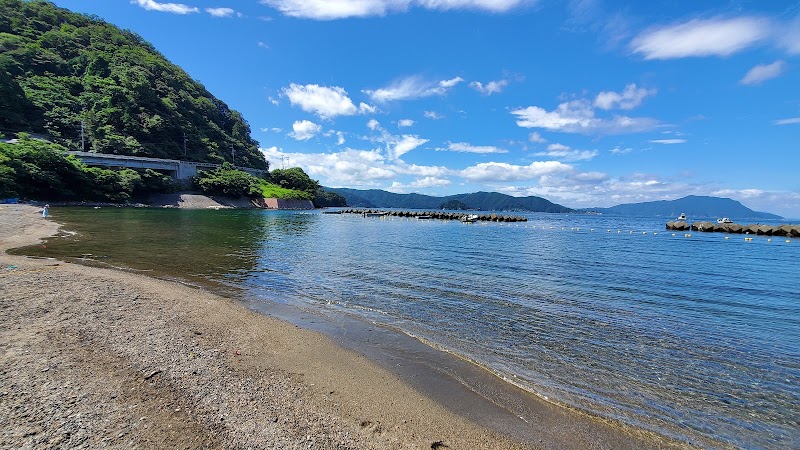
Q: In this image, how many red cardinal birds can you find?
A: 0